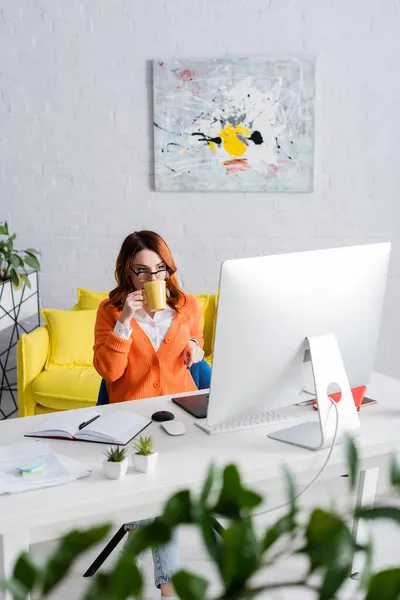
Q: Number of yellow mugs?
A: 1